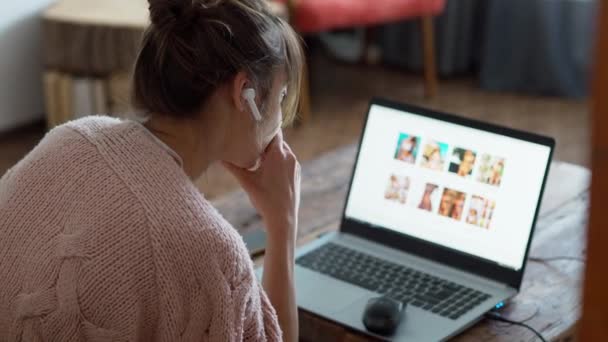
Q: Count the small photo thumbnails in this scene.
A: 8